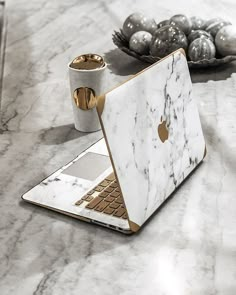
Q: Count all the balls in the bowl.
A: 10